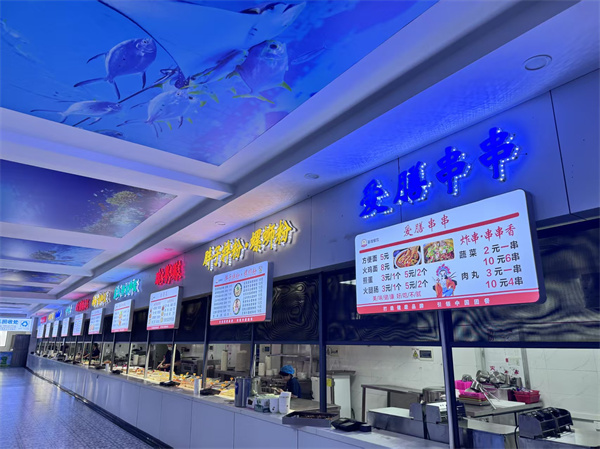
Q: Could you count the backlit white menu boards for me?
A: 10